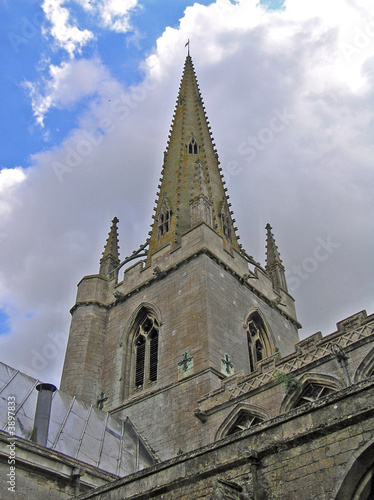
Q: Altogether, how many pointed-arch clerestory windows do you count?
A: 3